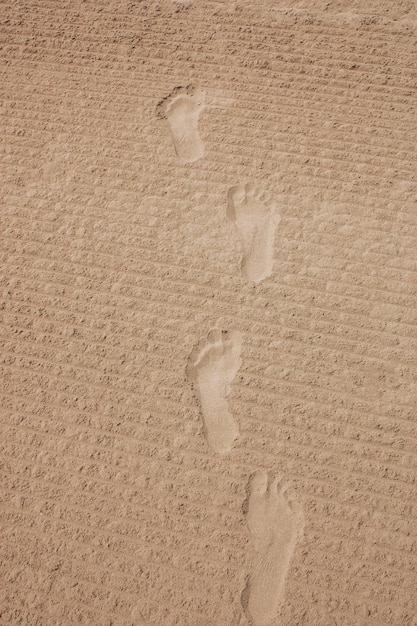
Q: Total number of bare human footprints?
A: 4